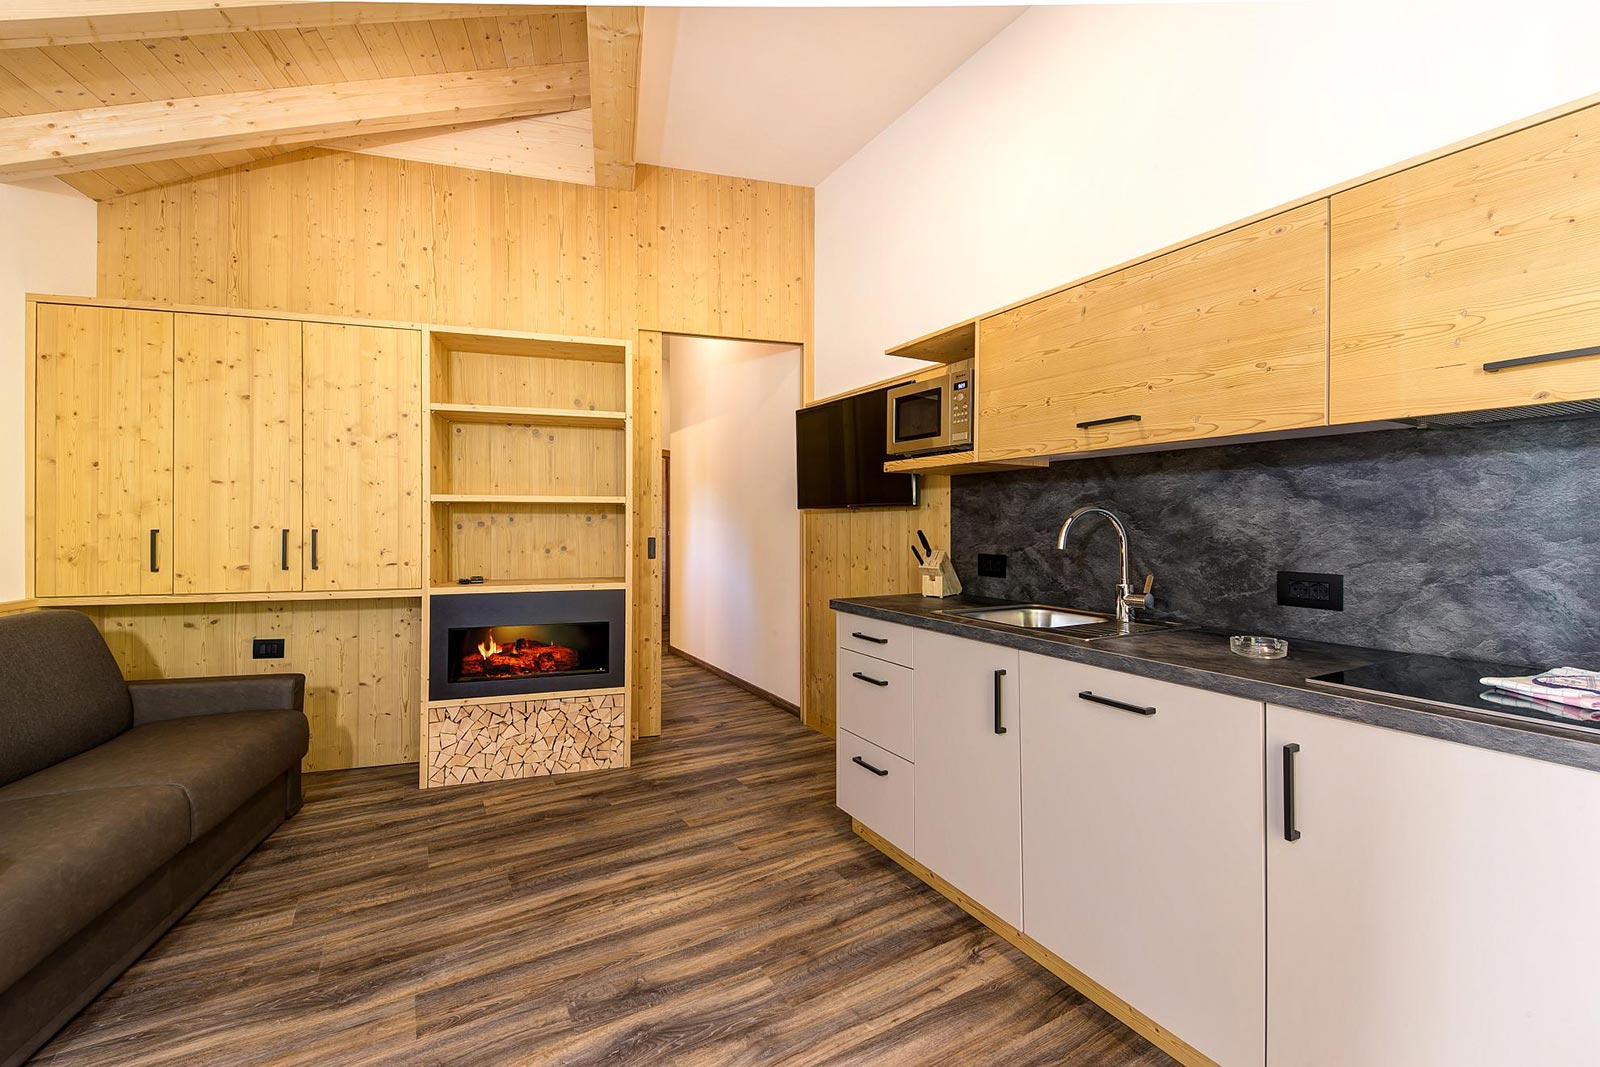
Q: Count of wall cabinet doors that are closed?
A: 5